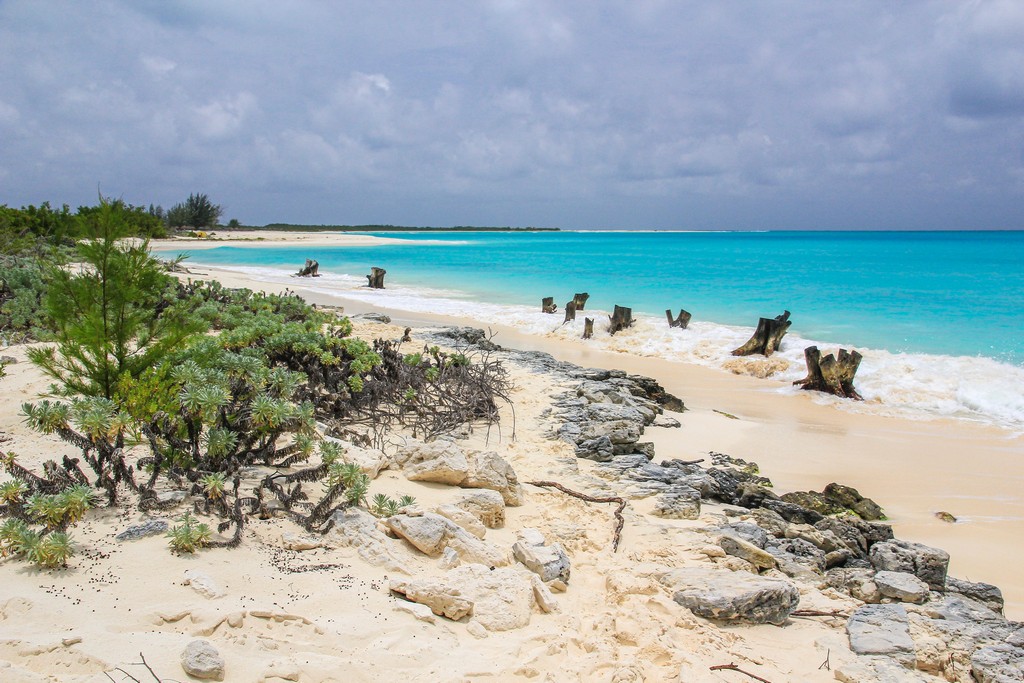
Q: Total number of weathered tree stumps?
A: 10